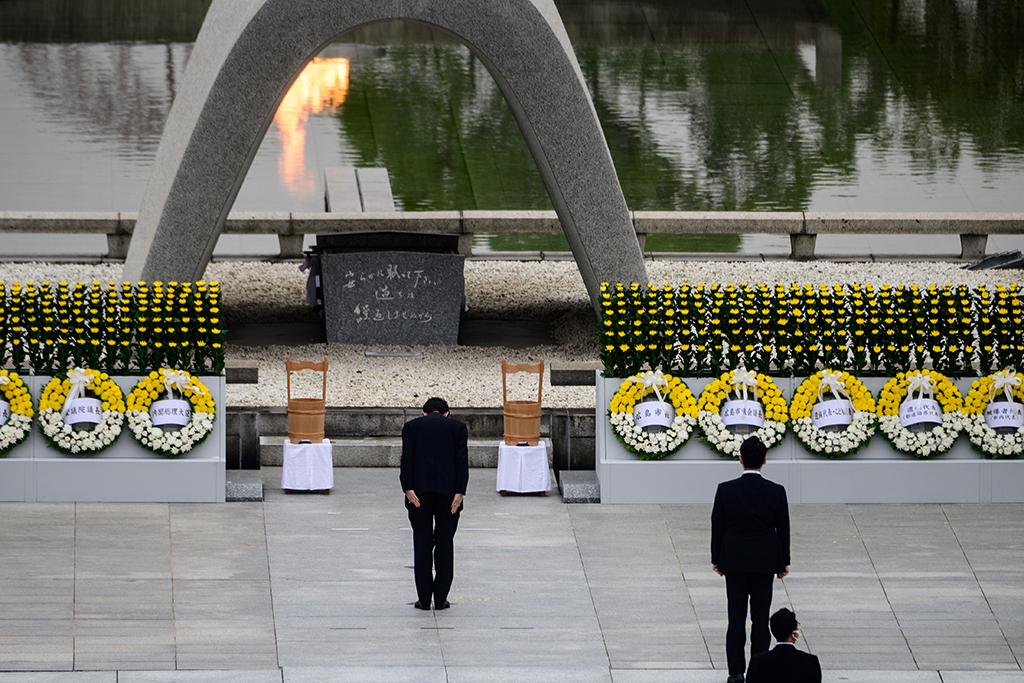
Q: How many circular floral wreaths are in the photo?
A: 8